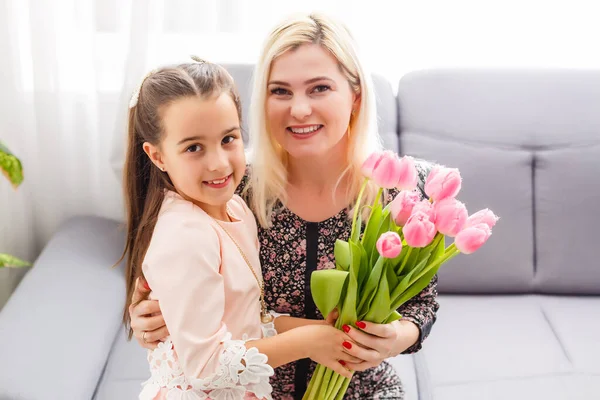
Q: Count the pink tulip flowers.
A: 11